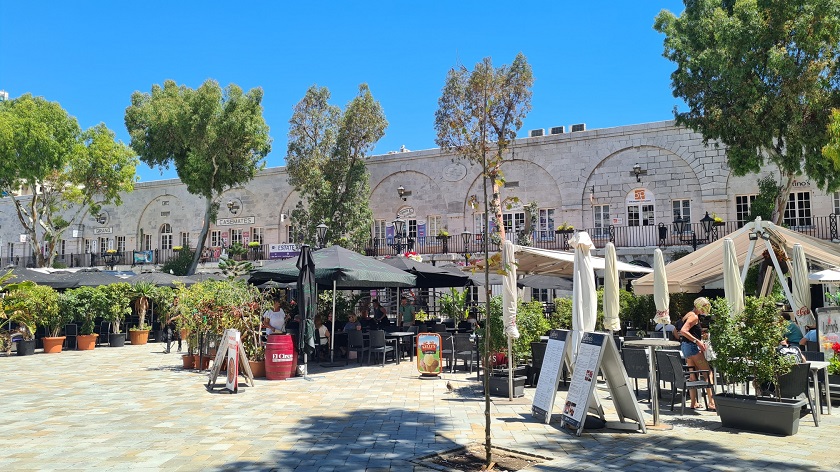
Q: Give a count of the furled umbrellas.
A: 7